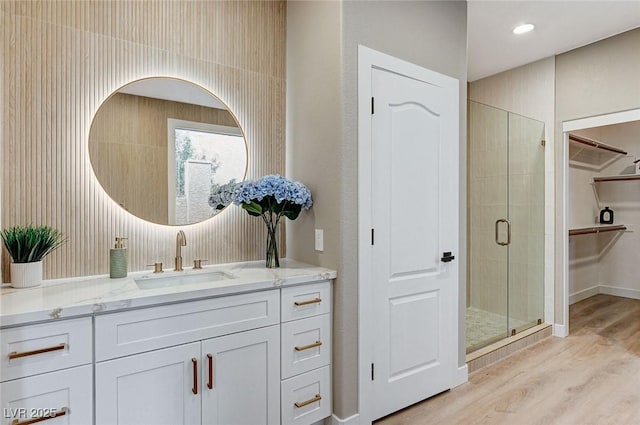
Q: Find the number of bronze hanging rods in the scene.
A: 3